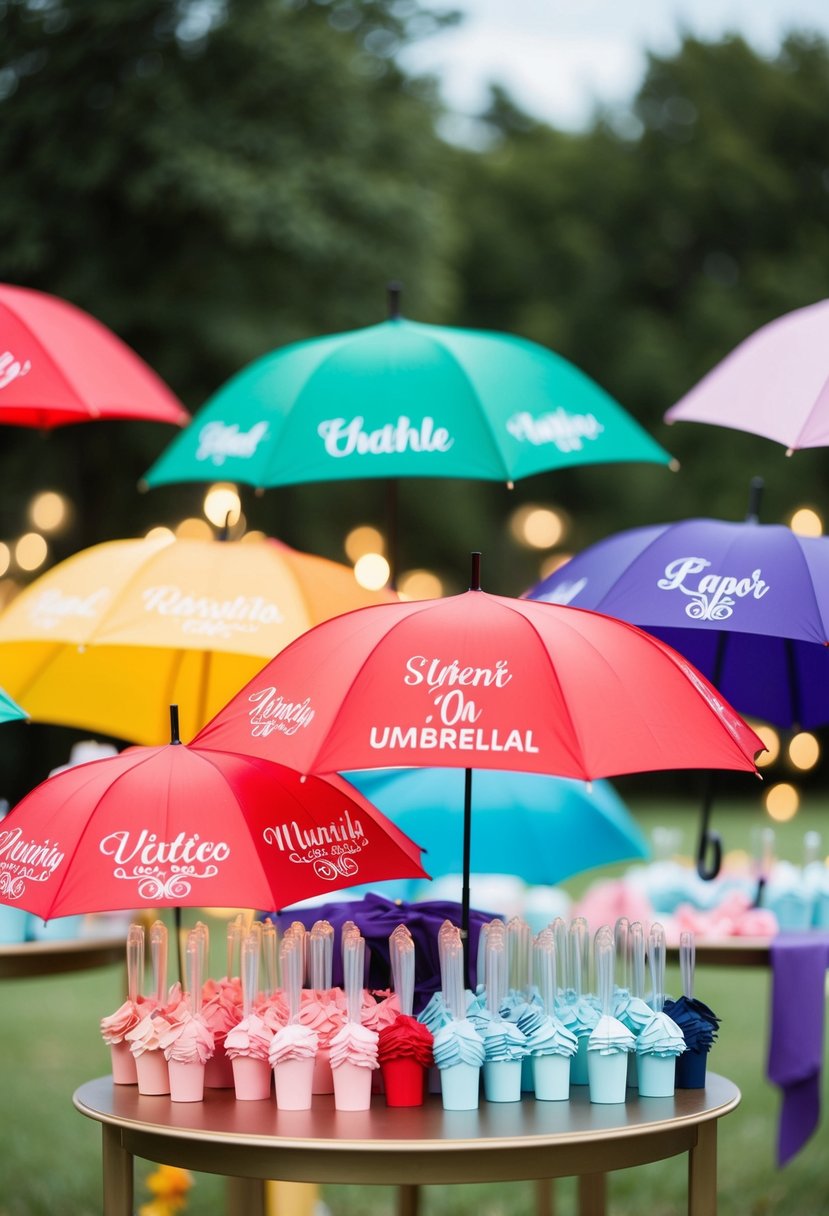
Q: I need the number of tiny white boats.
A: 0